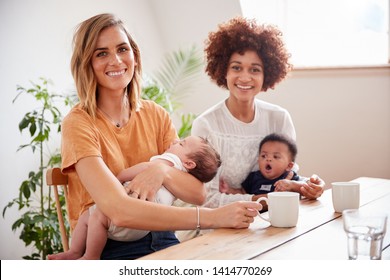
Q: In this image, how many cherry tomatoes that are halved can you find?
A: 0